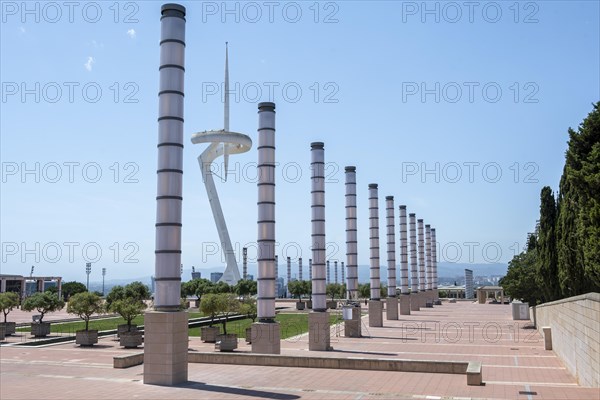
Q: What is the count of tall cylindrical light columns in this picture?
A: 11